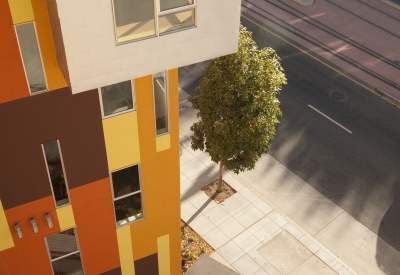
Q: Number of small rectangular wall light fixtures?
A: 3